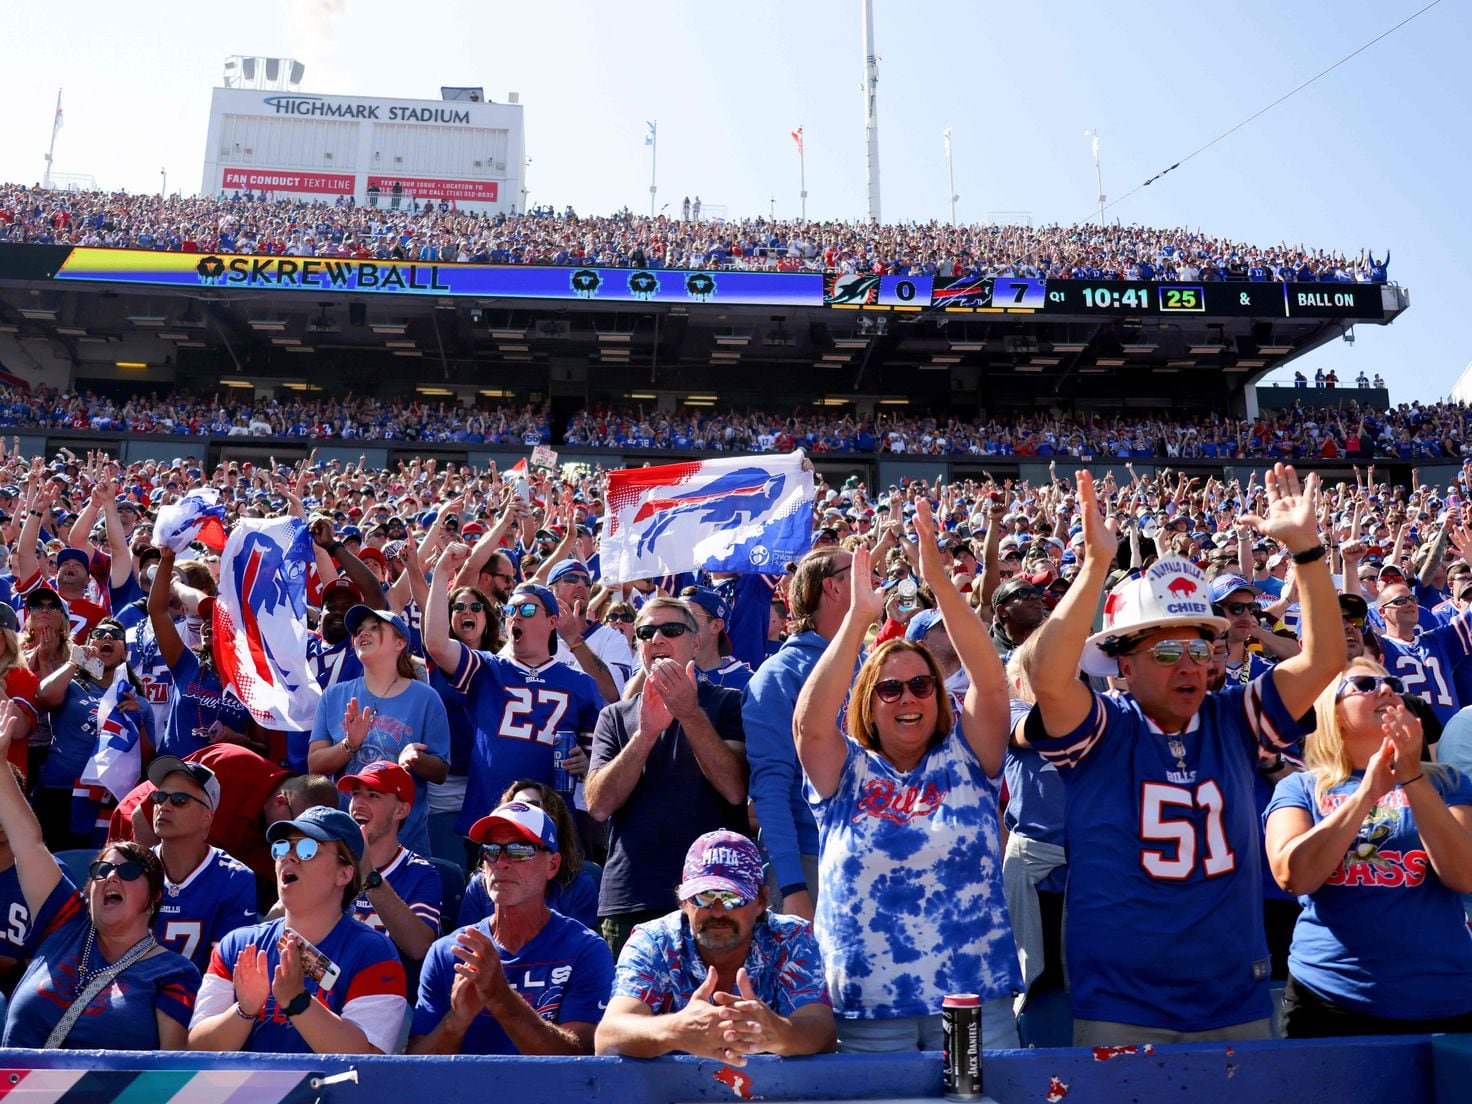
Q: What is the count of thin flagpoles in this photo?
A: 5